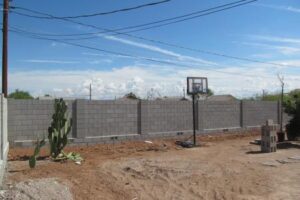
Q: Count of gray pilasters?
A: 5